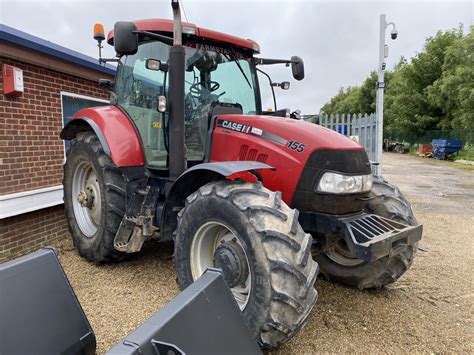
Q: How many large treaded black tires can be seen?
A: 3